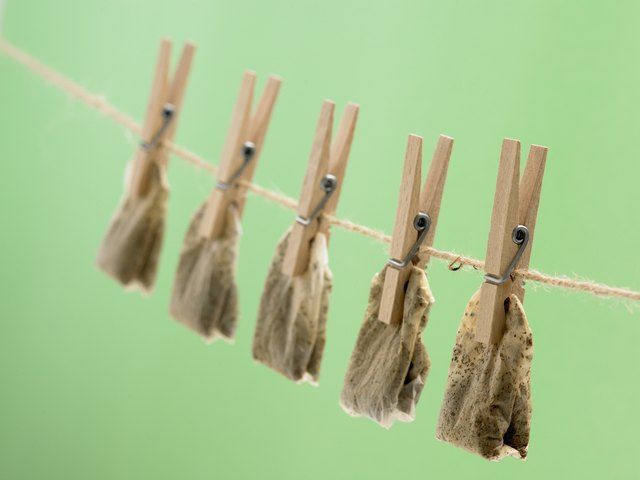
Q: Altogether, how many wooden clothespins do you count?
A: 5